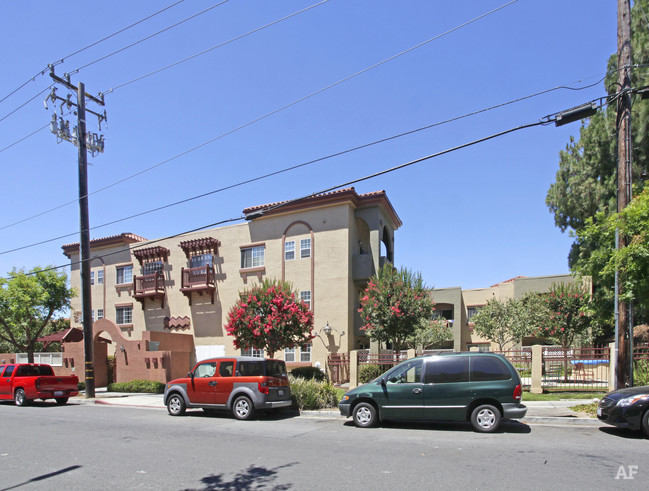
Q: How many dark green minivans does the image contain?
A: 1